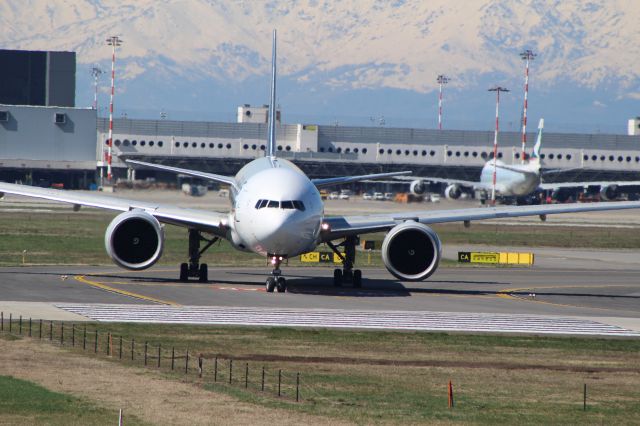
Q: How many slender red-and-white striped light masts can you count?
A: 5